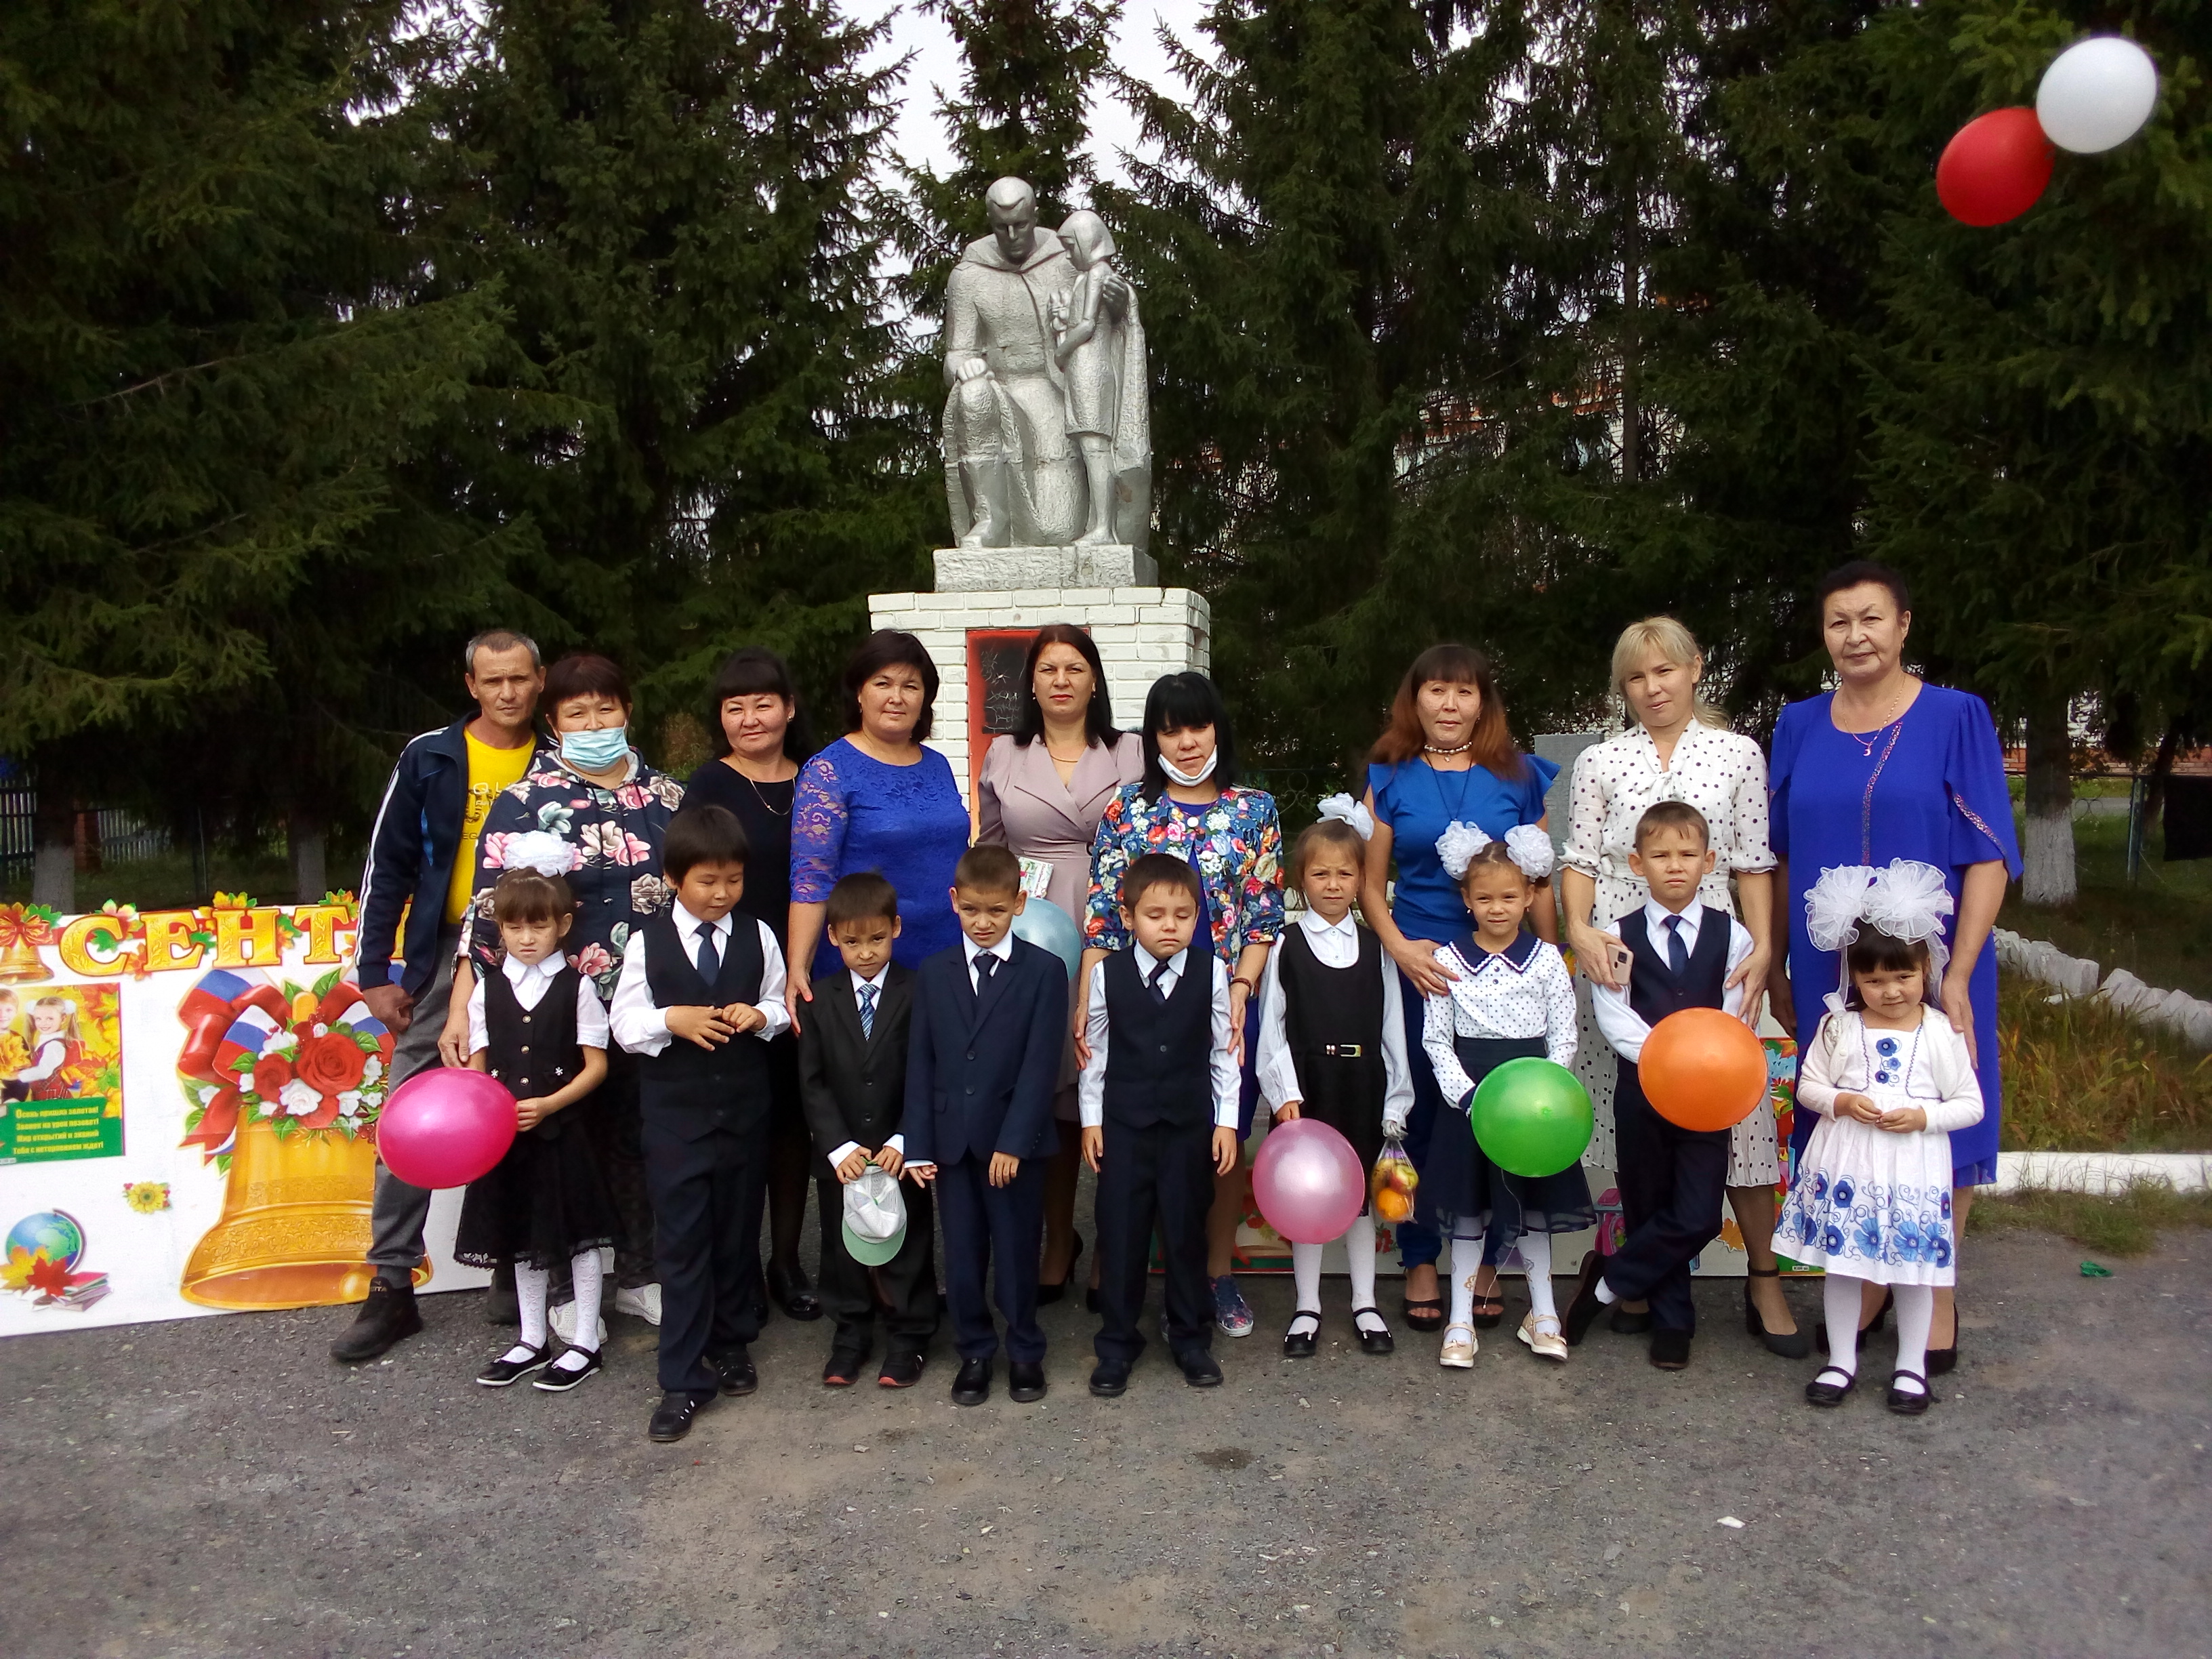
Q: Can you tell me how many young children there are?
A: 9